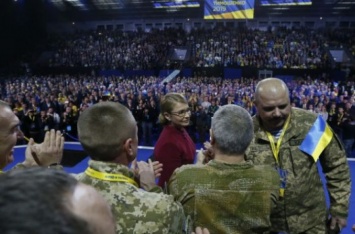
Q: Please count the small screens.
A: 2